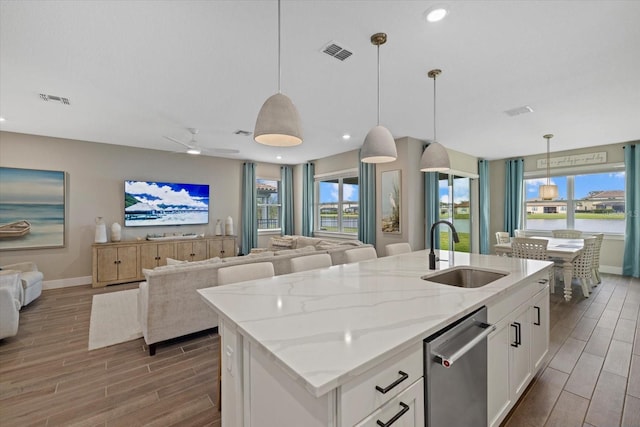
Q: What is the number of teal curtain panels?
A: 8